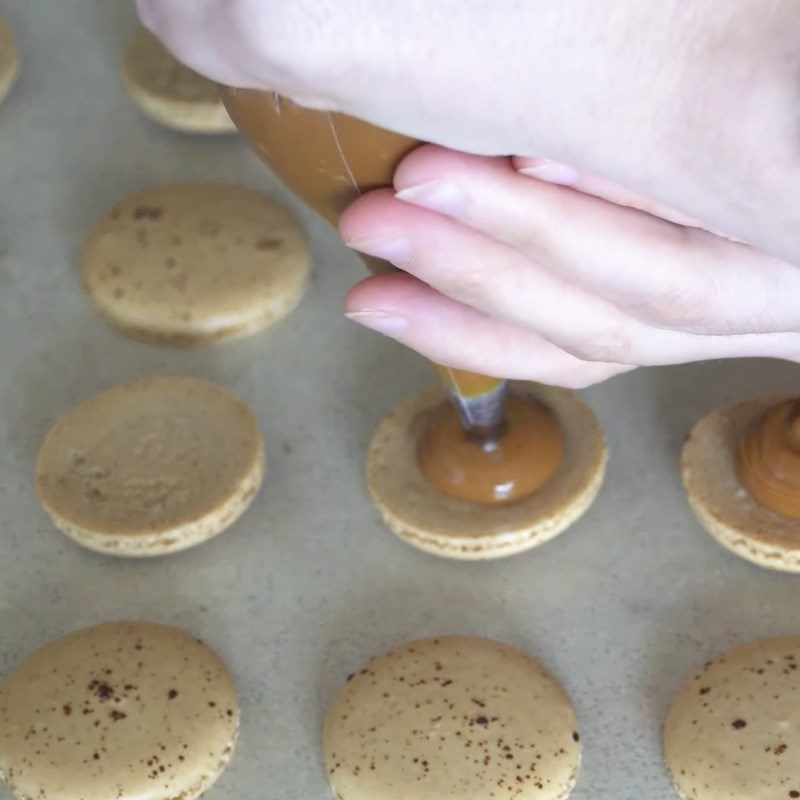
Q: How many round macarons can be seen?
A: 9